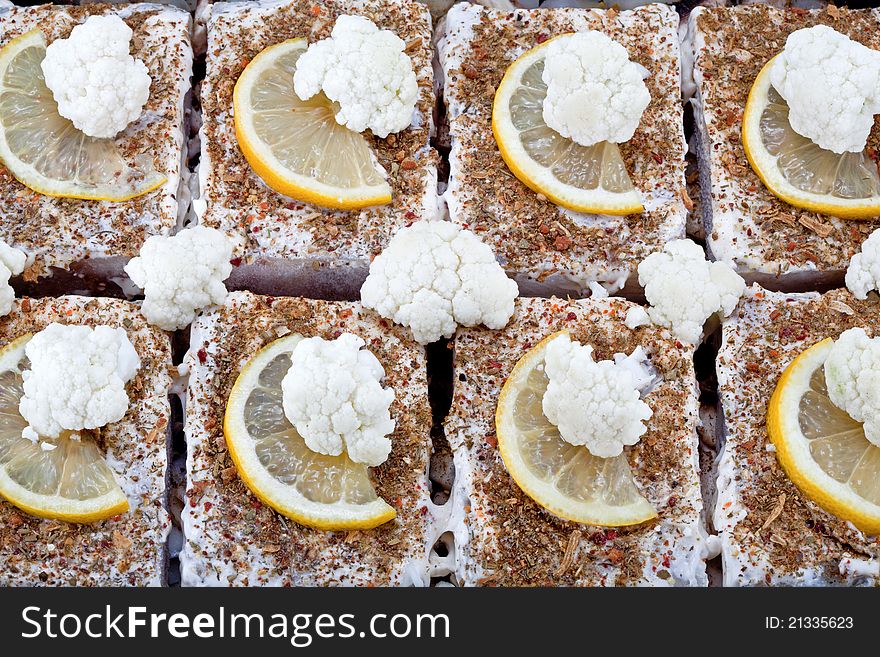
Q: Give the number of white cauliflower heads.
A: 13